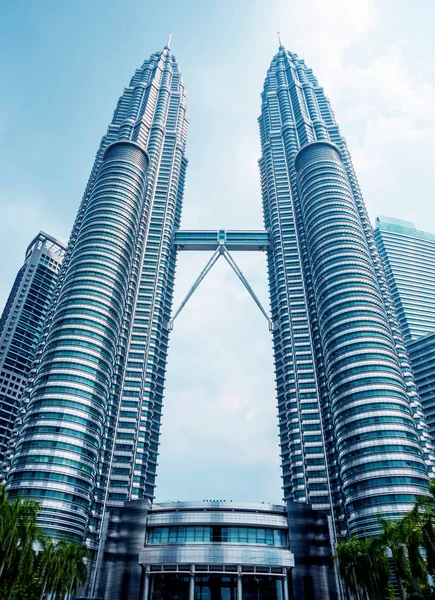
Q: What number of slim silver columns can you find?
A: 4